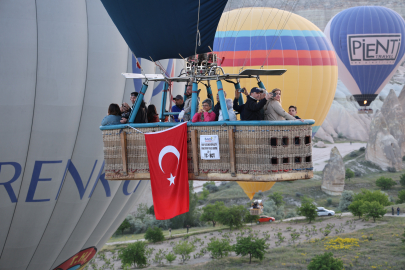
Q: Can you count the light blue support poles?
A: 8